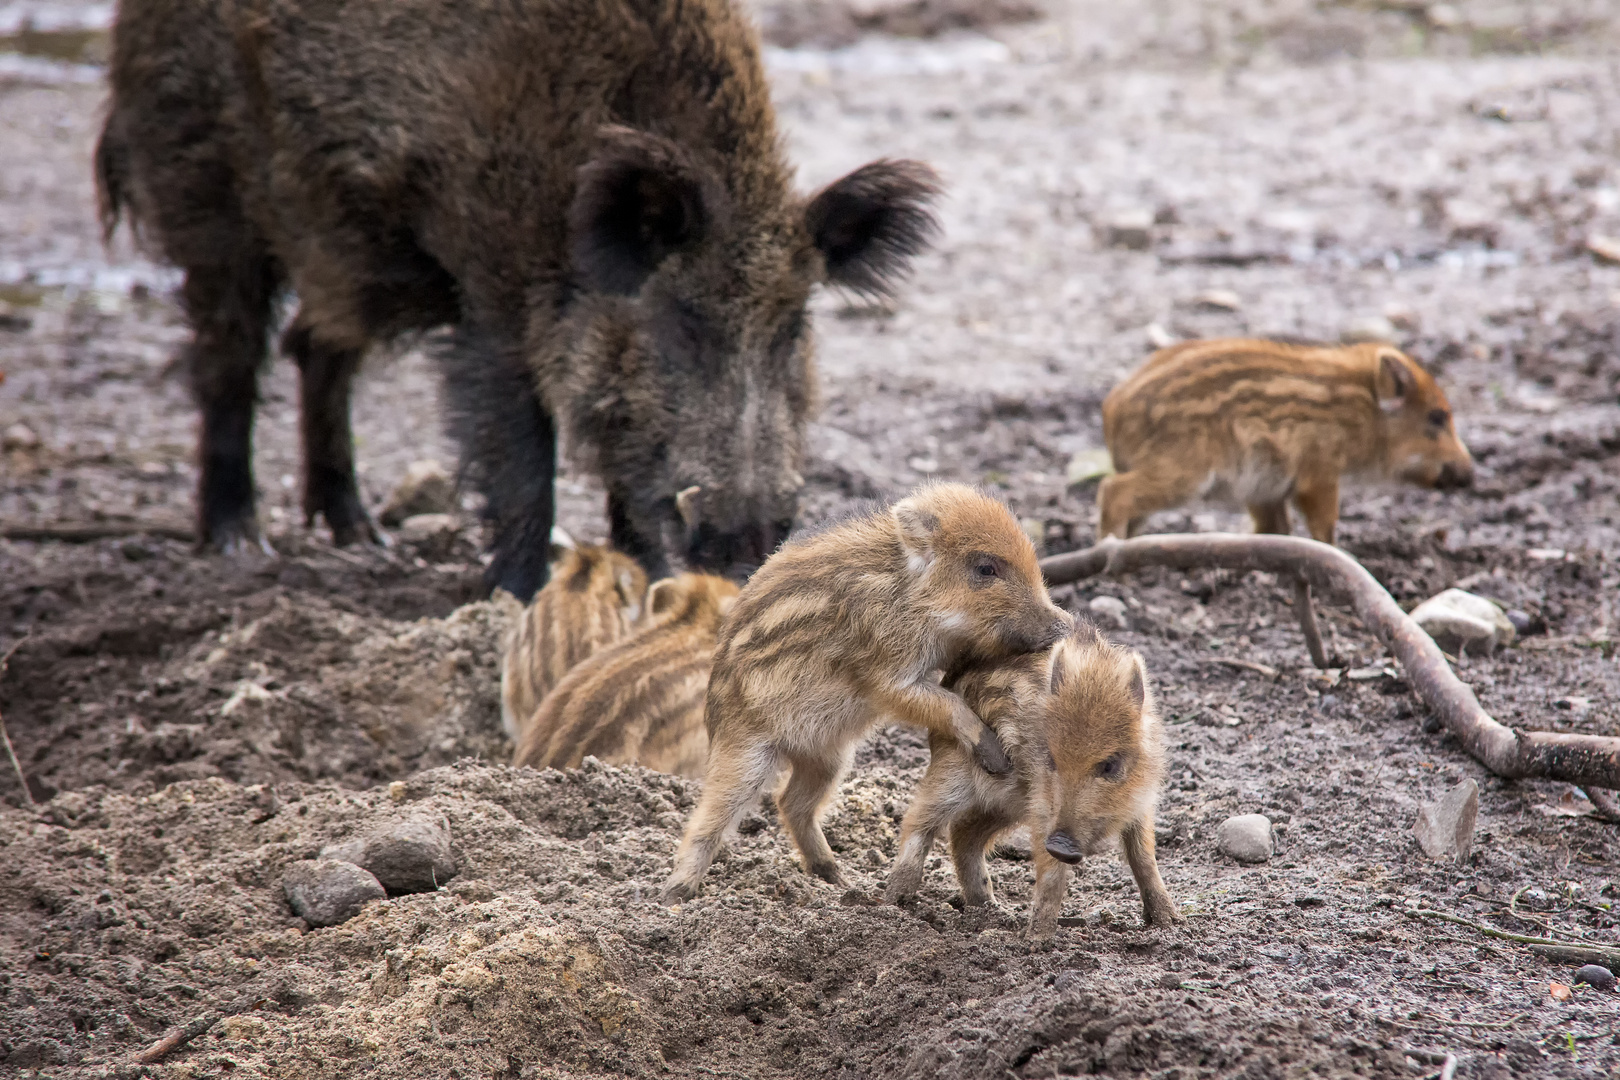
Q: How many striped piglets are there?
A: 5